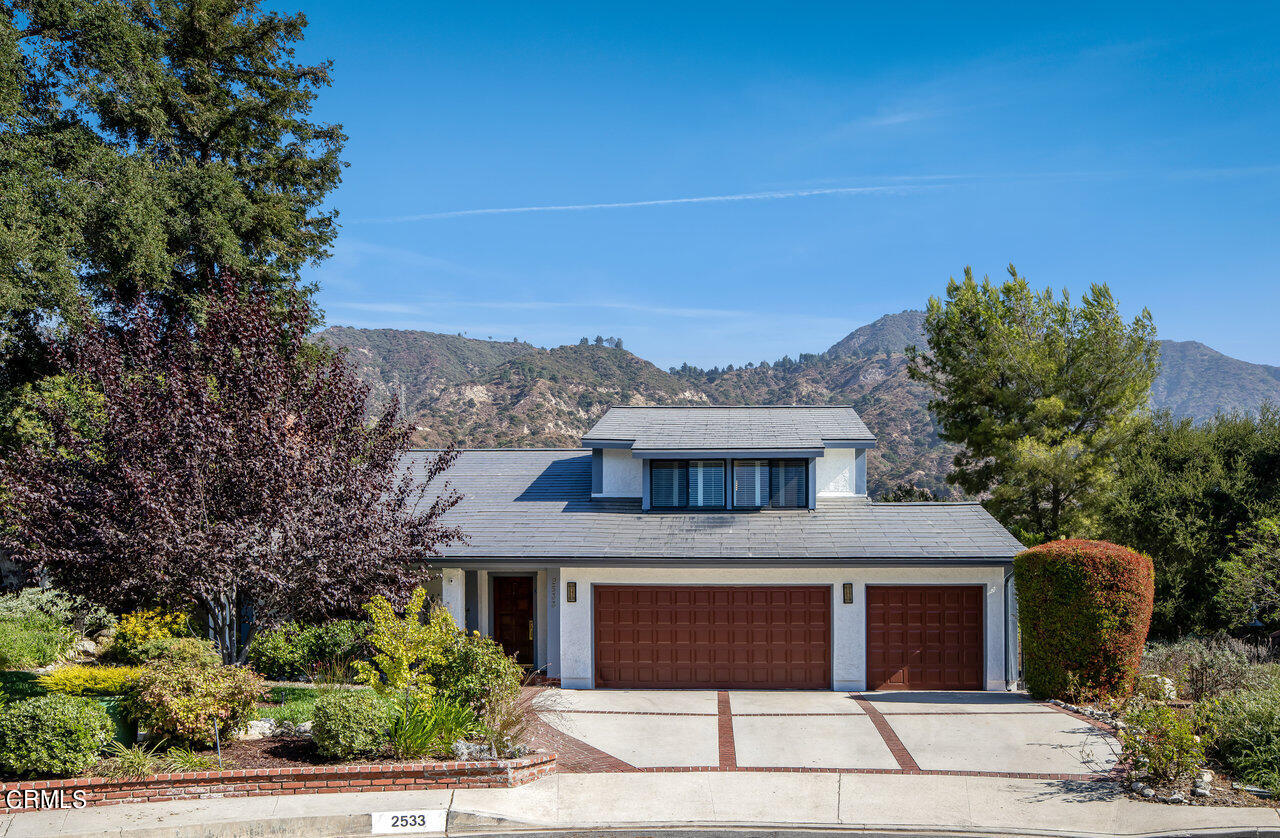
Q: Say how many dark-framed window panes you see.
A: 4